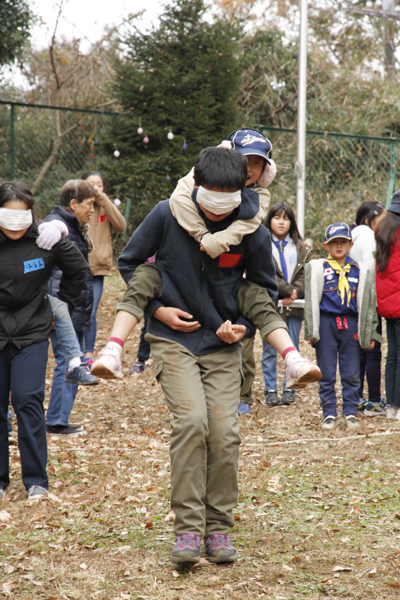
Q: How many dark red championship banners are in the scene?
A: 0